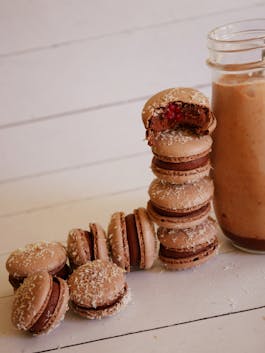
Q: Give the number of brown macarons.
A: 9